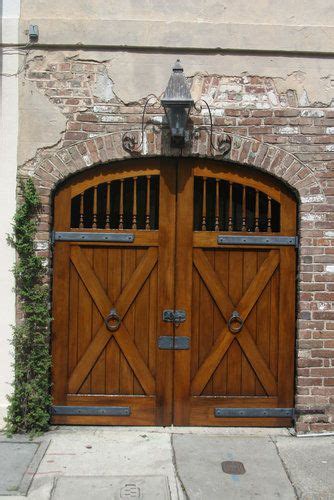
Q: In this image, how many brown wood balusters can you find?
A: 12